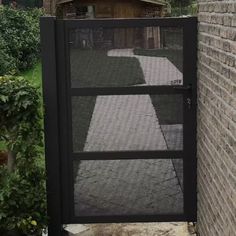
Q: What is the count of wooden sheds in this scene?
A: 1